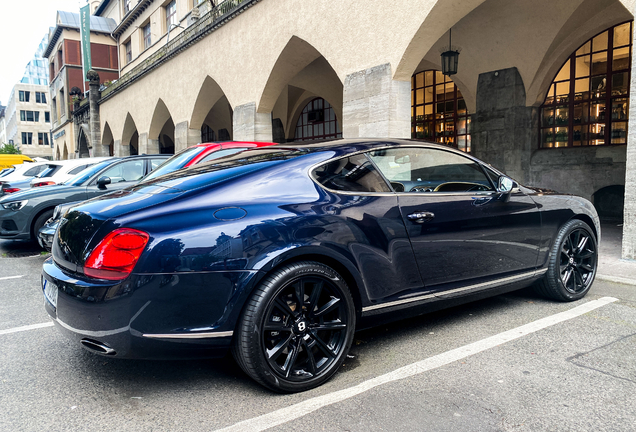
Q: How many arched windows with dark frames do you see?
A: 3